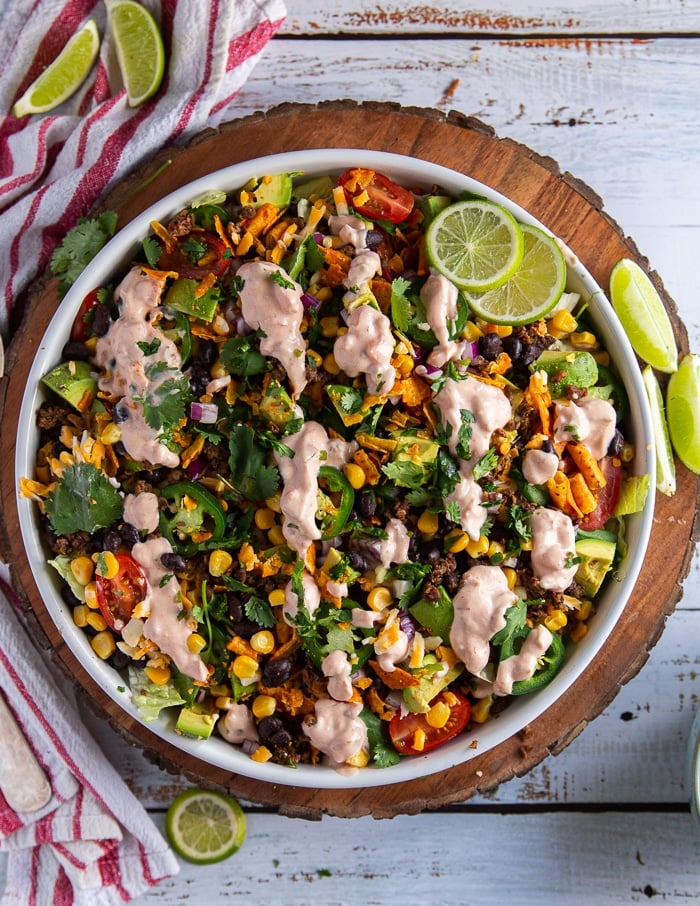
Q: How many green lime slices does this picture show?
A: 8